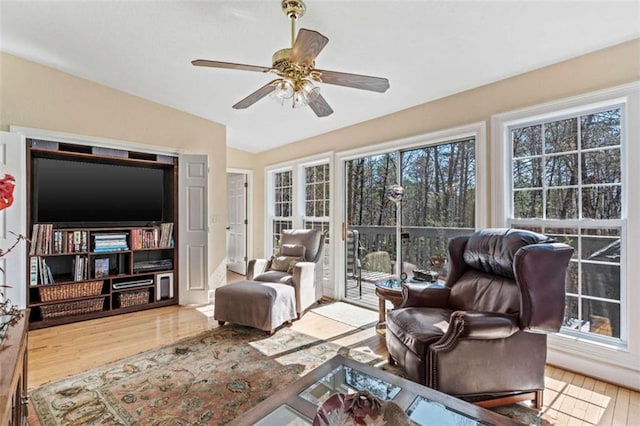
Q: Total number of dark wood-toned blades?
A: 5